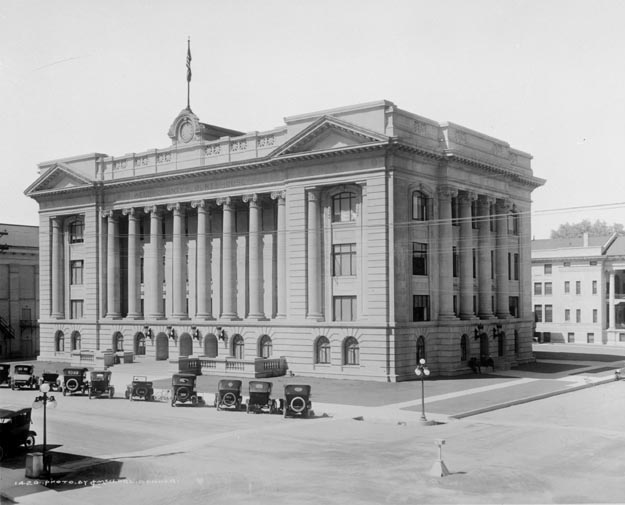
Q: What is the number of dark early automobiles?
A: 11